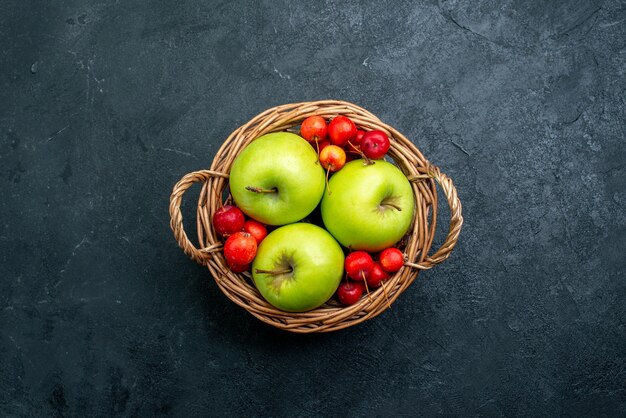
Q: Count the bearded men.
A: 0